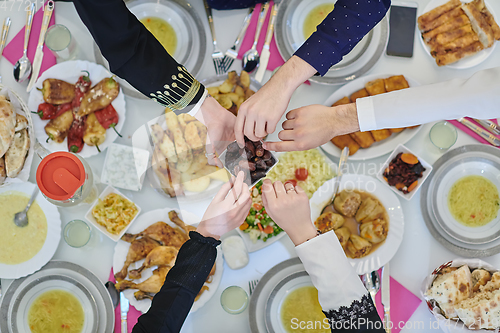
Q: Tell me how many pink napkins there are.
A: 5